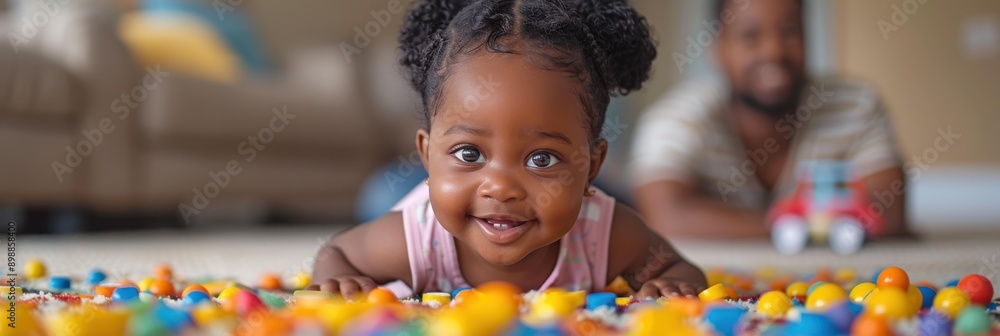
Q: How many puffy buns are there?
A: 2